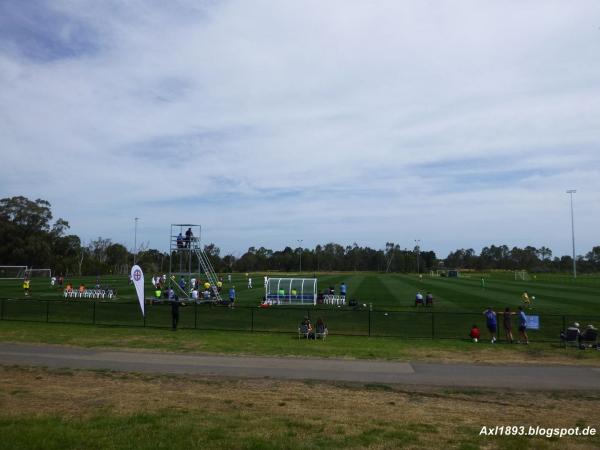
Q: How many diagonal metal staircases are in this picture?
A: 1